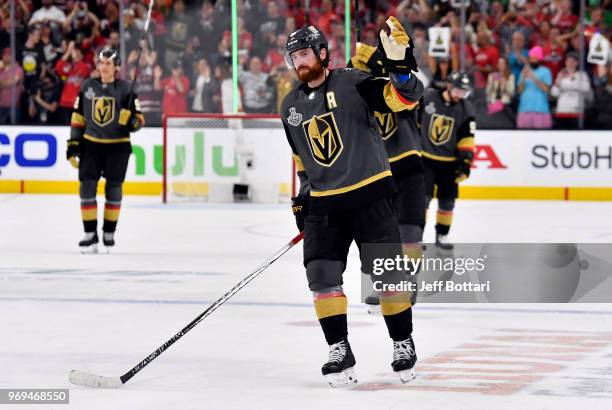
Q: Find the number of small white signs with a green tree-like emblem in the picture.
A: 2